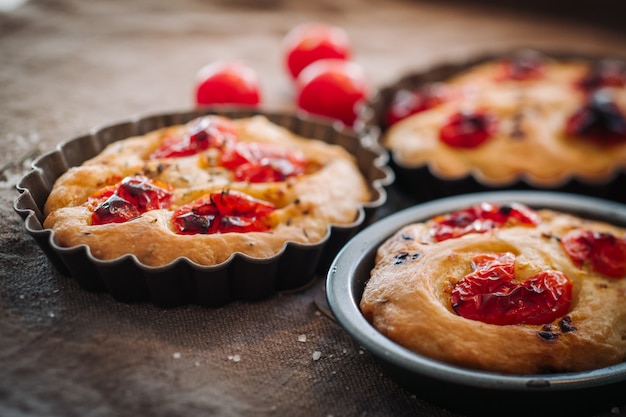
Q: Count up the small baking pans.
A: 3